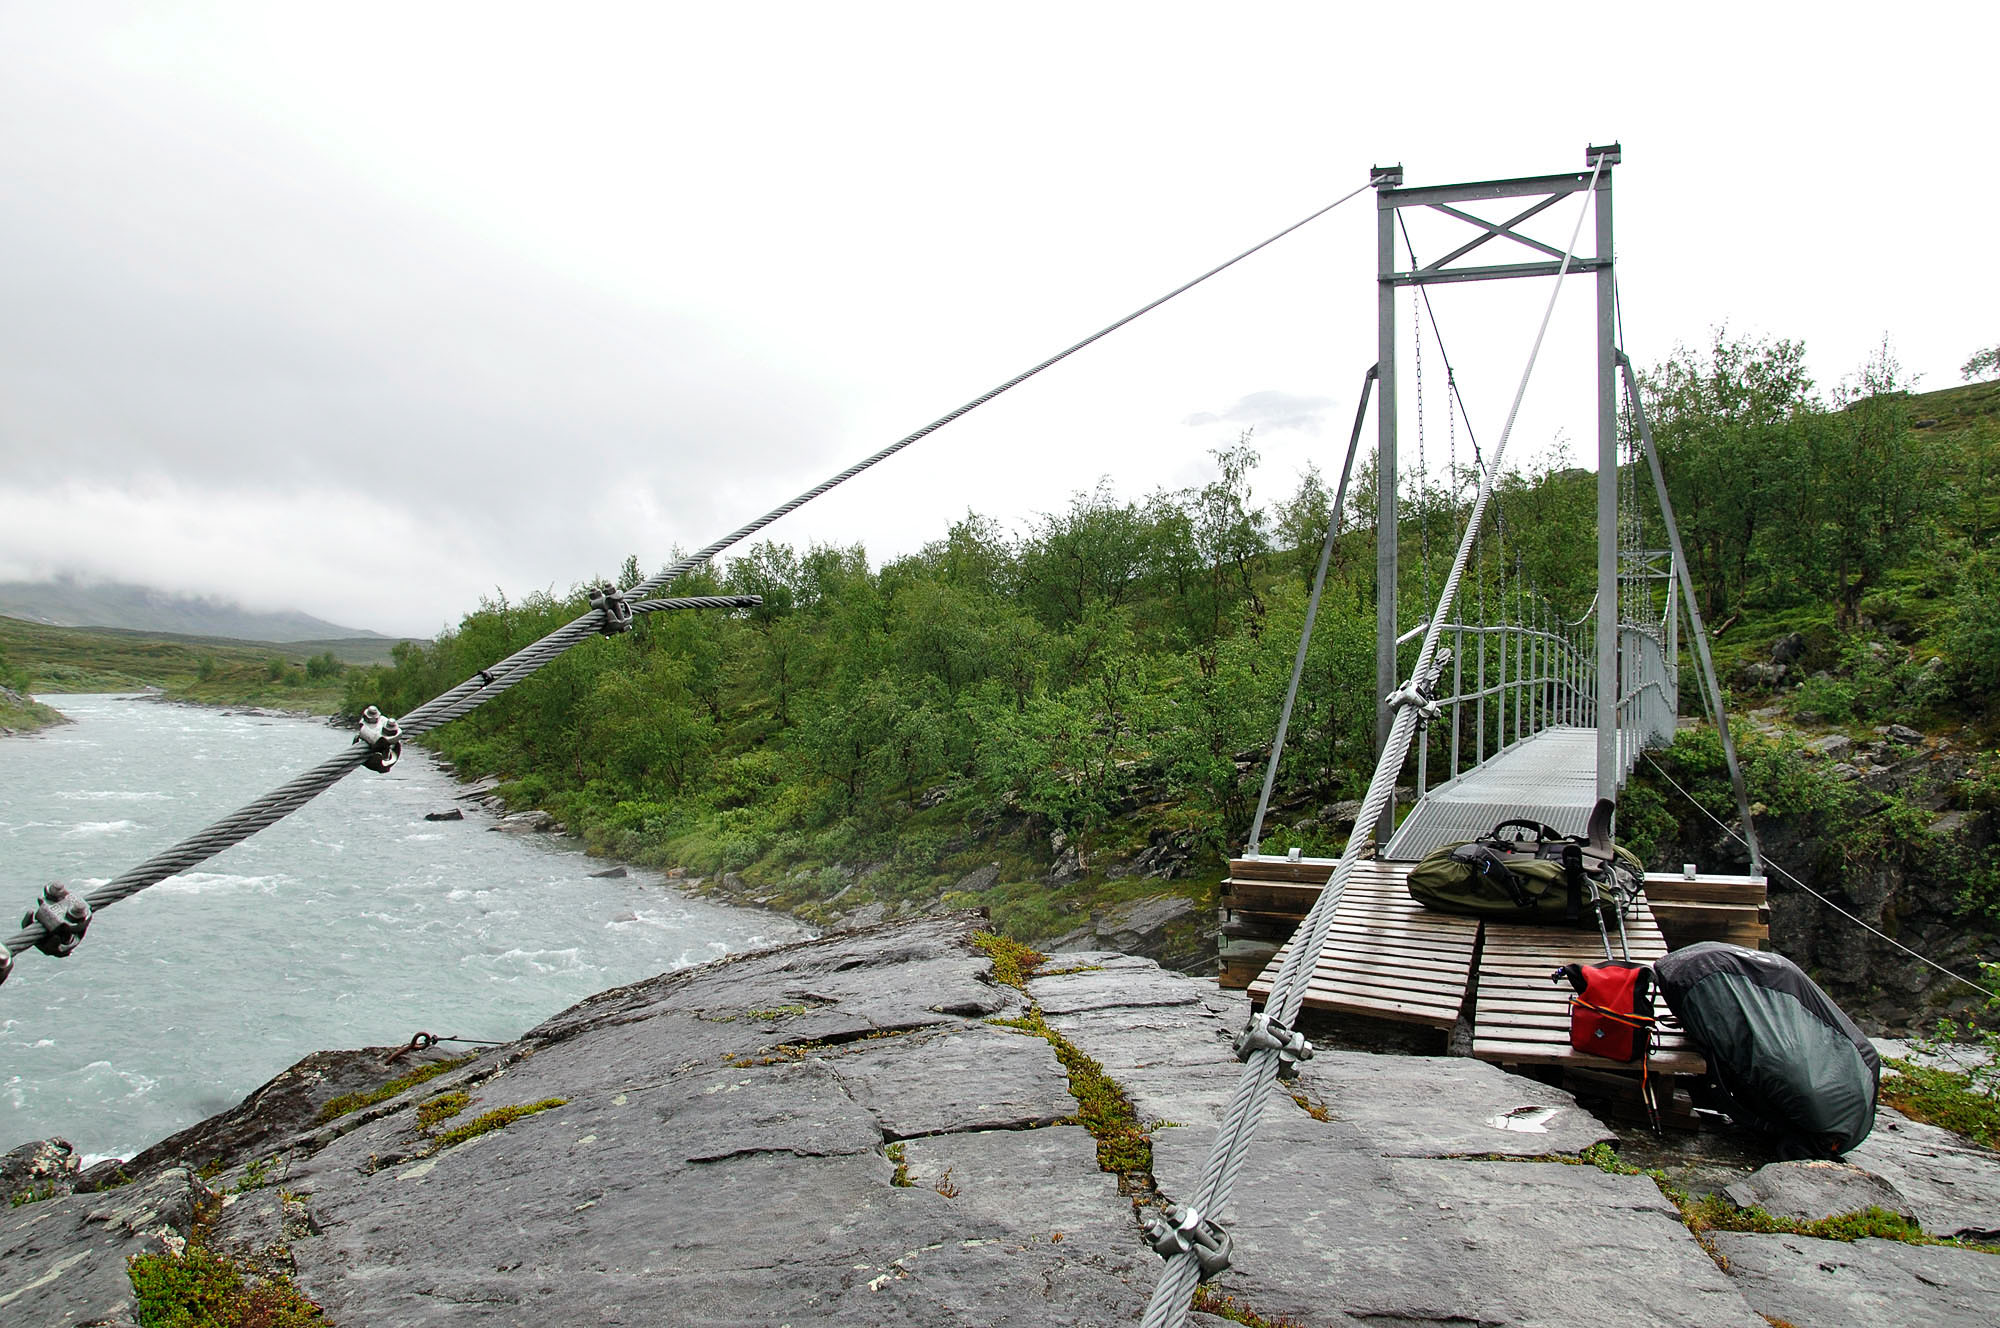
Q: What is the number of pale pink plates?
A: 0